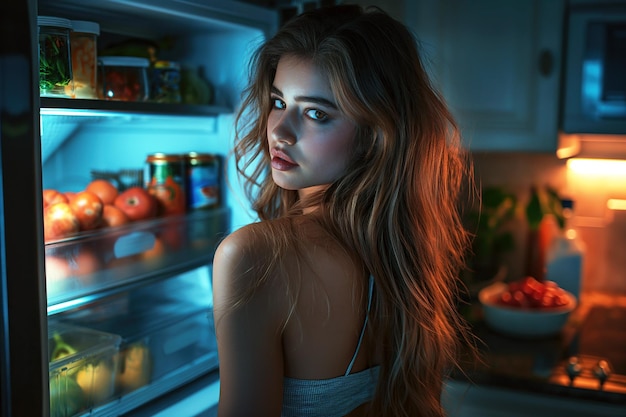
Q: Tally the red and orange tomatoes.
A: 7